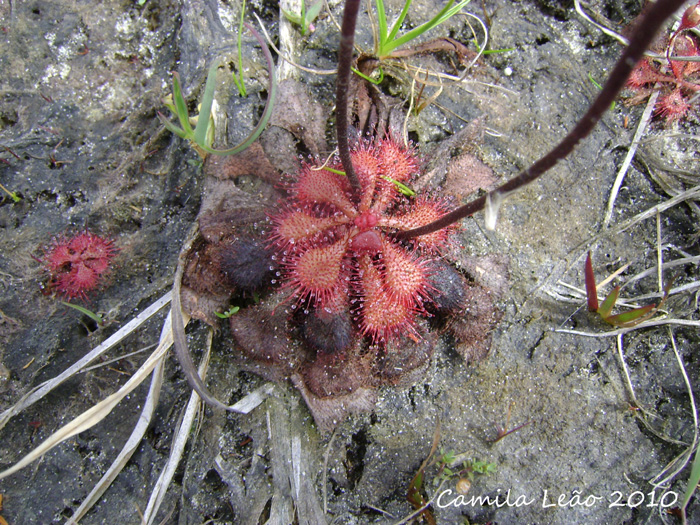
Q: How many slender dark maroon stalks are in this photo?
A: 2